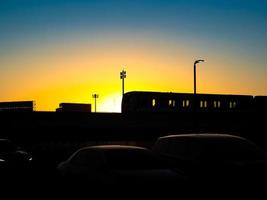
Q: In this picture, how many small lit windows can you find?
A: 11